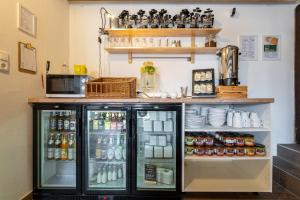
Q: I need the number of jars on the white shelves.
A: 14